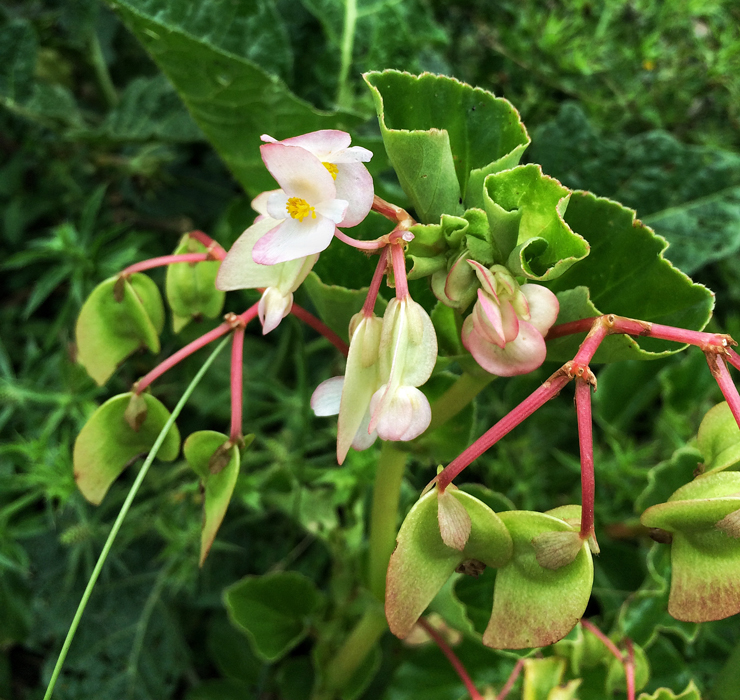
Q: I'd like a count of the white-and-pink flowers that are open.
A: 2